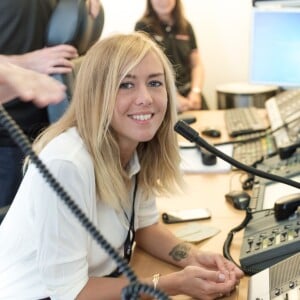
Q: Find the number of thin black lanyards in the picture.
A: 1